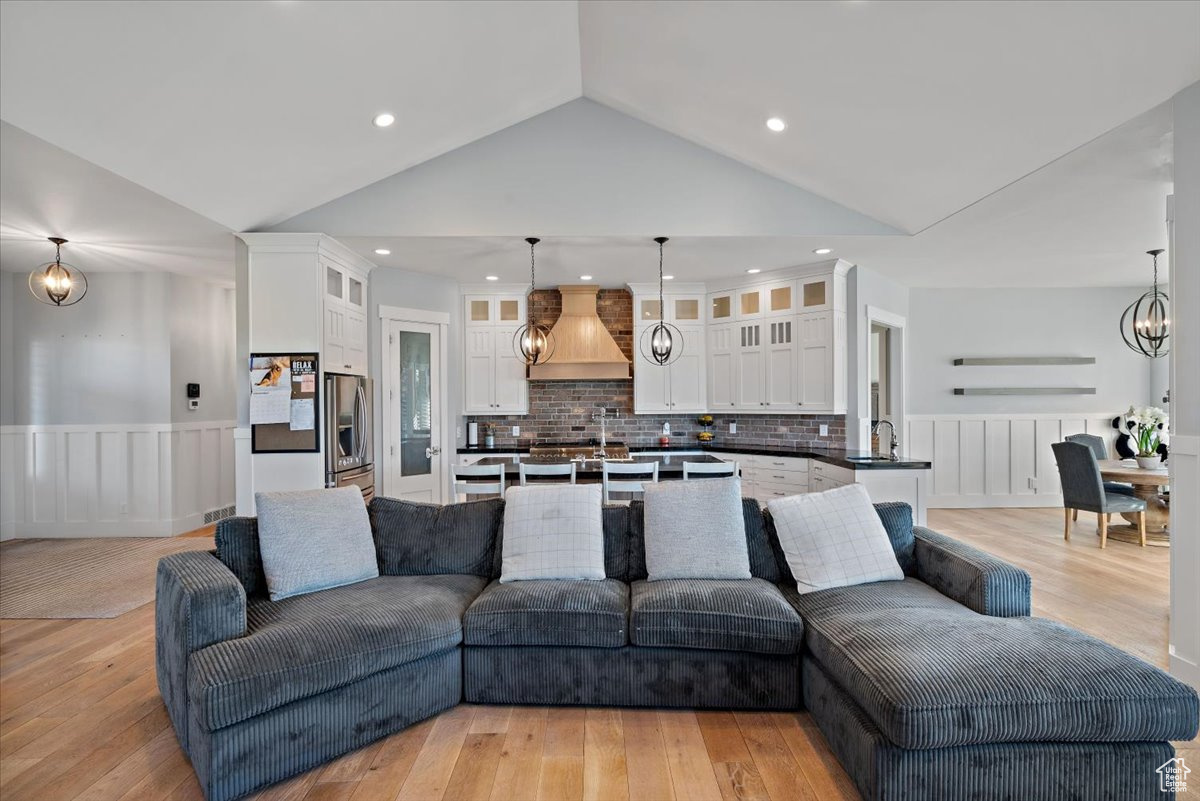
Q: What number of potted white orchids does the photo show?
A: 1